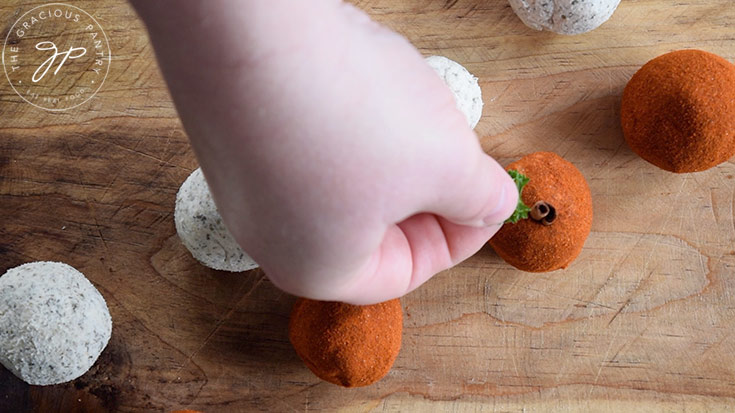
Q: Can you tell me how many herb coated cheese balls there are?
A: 4